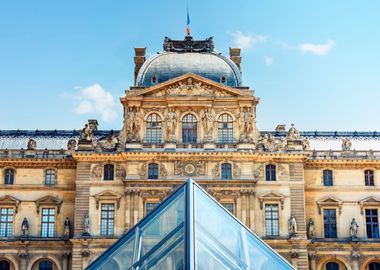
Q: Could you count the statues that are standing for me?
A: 6